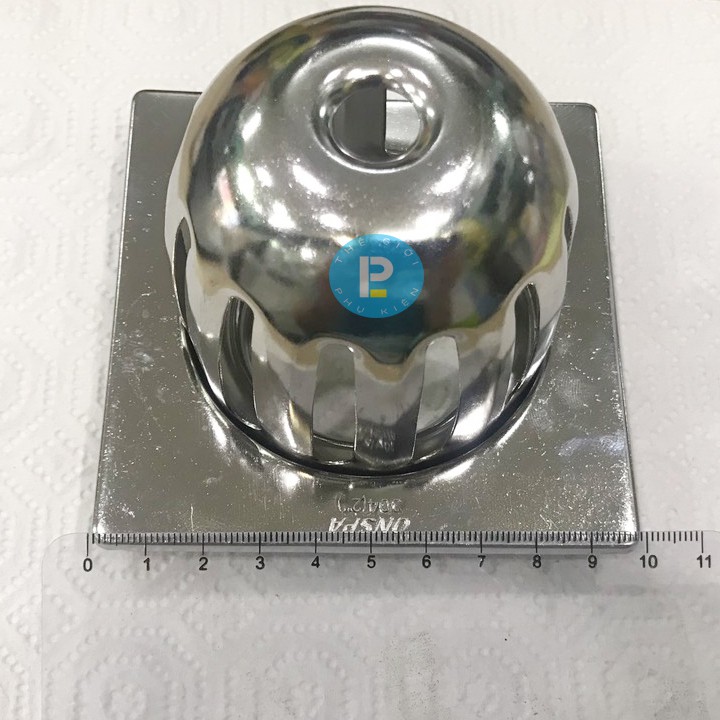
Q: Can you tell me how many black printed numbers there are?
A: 12